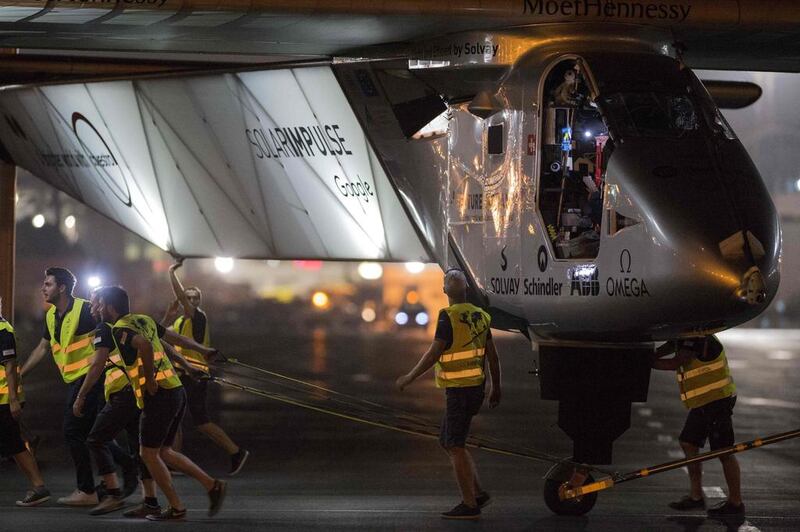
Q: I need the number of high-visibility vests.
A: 7